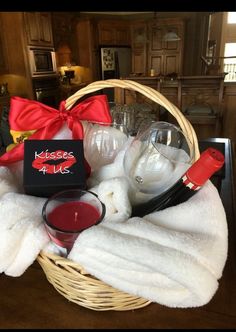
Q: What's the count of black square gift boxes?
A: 1